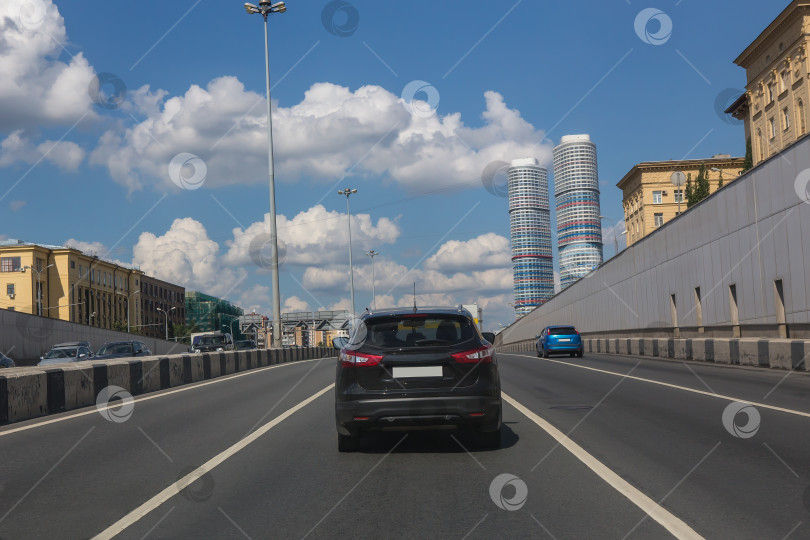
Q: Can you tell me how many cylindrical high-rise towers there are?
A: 2